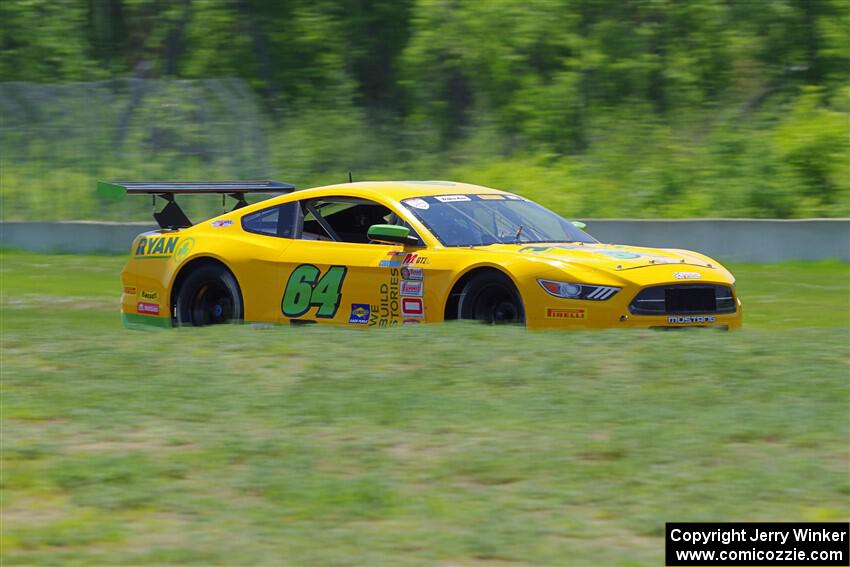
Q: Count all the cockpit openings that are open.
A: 1